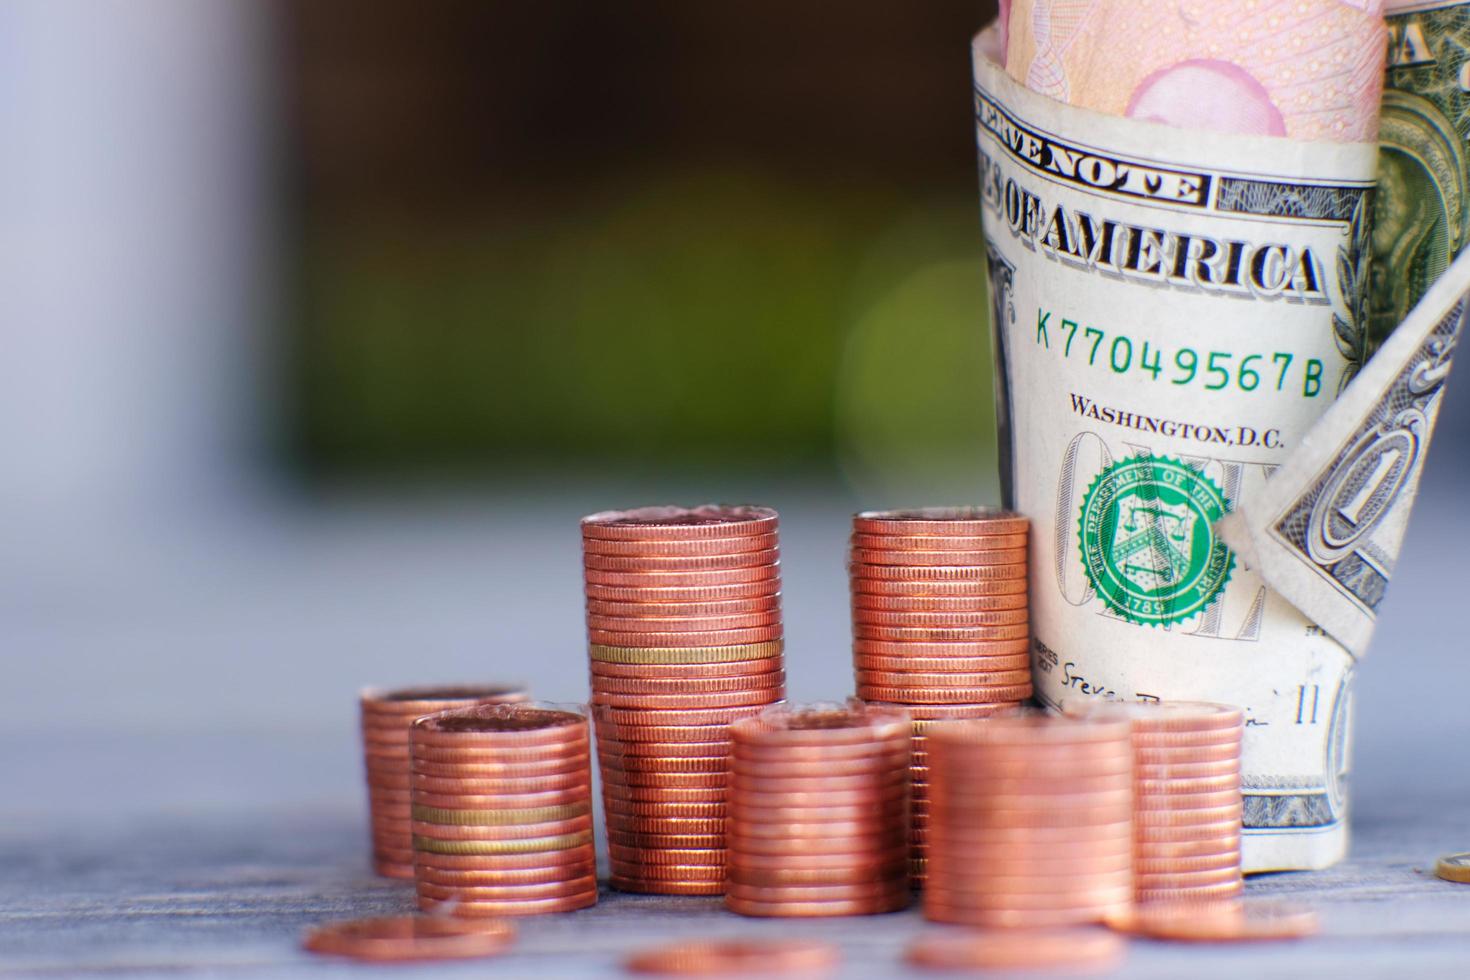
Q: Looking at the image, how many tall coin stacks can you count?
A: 2